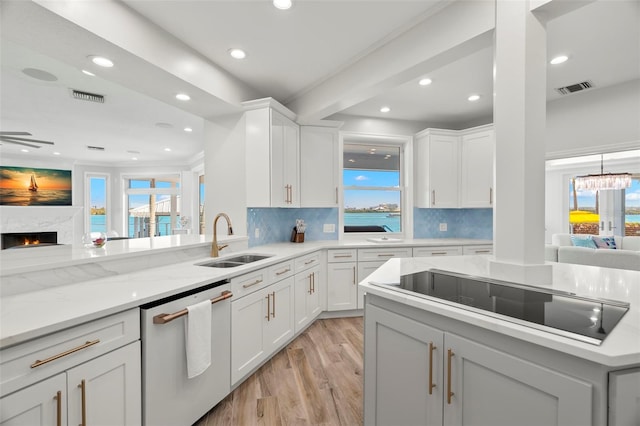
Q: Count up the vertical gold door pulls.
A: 14